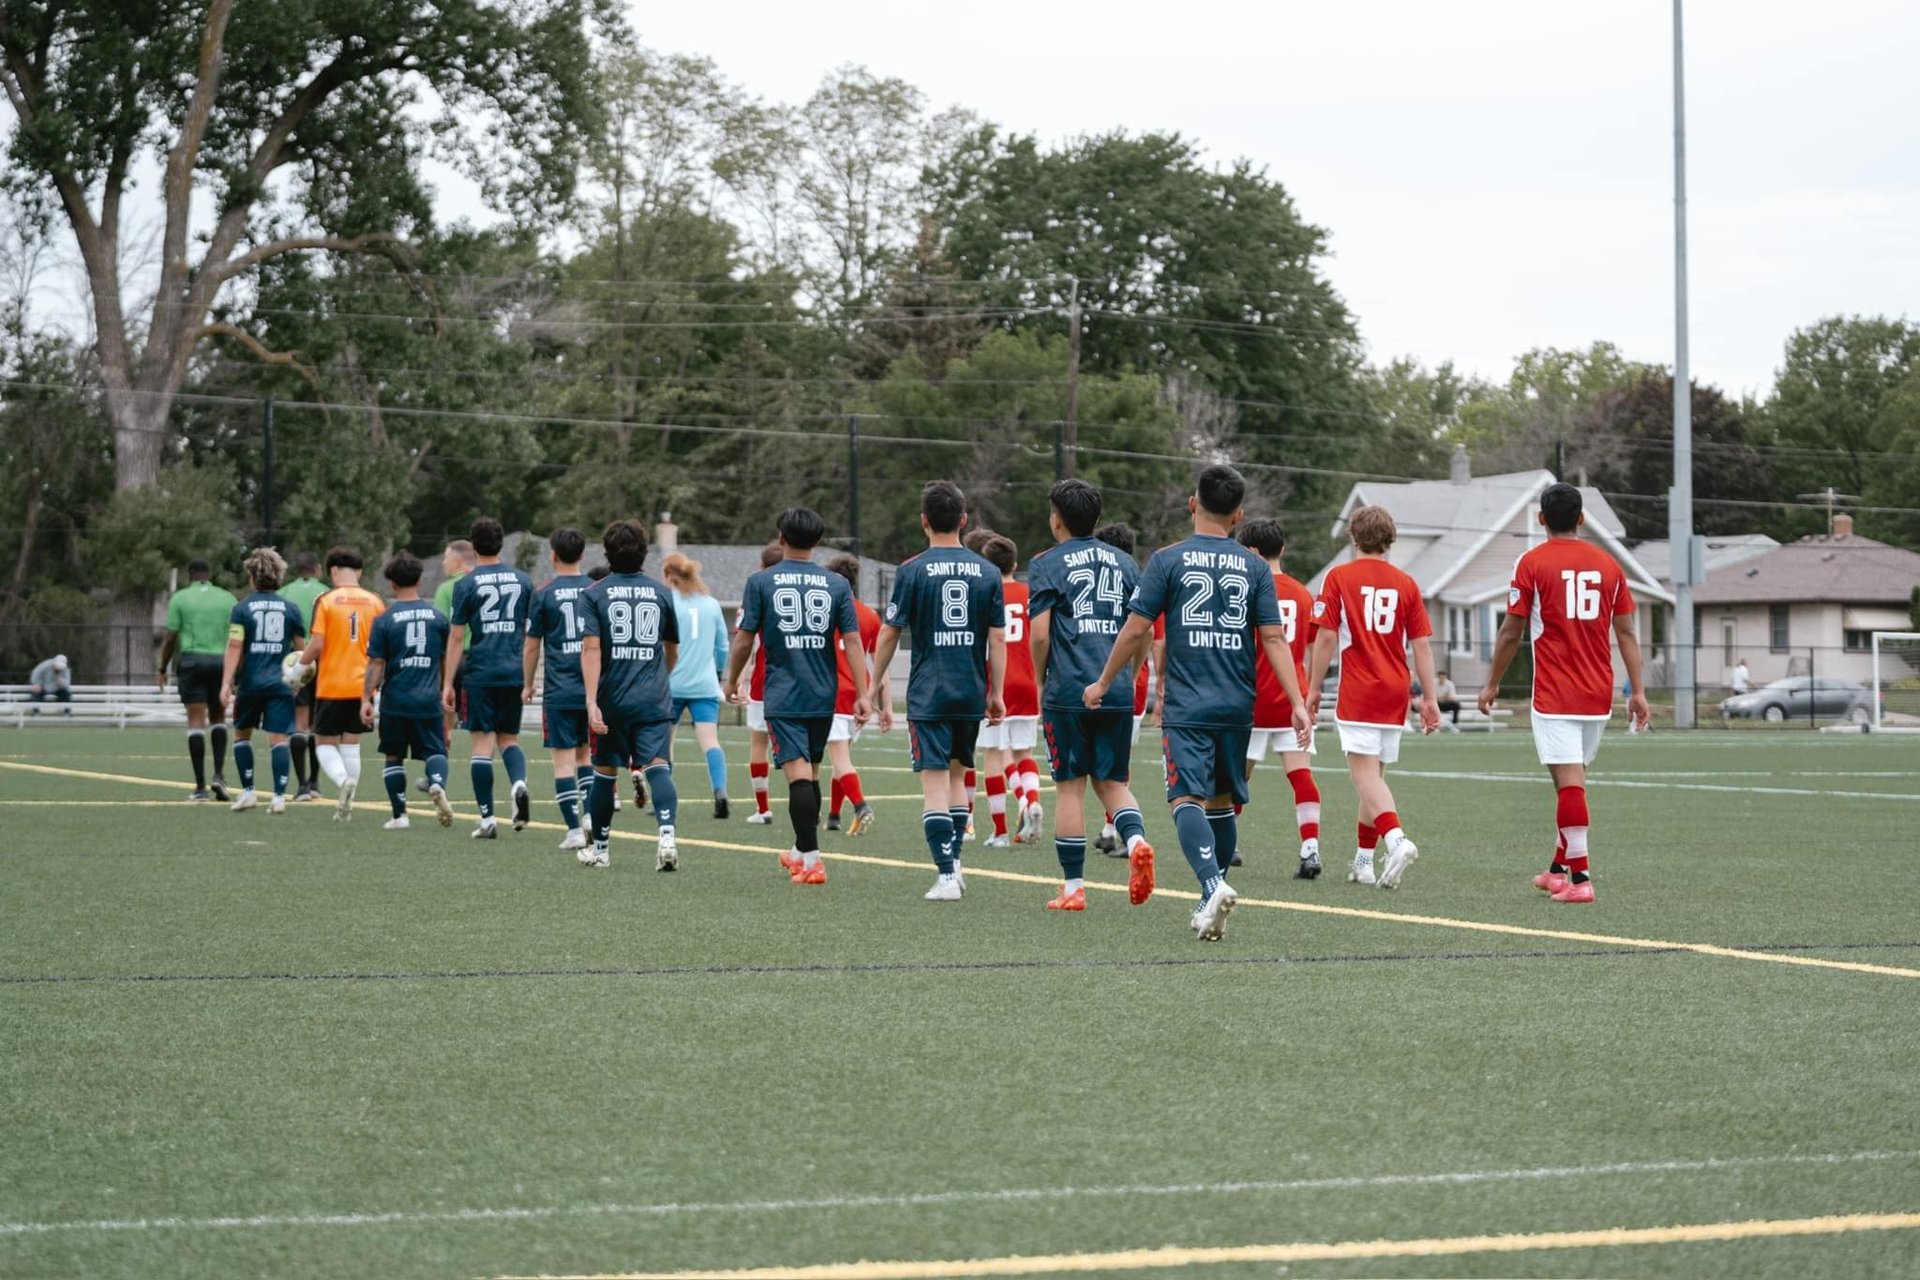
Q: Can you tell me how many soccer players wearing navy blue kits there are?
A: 9